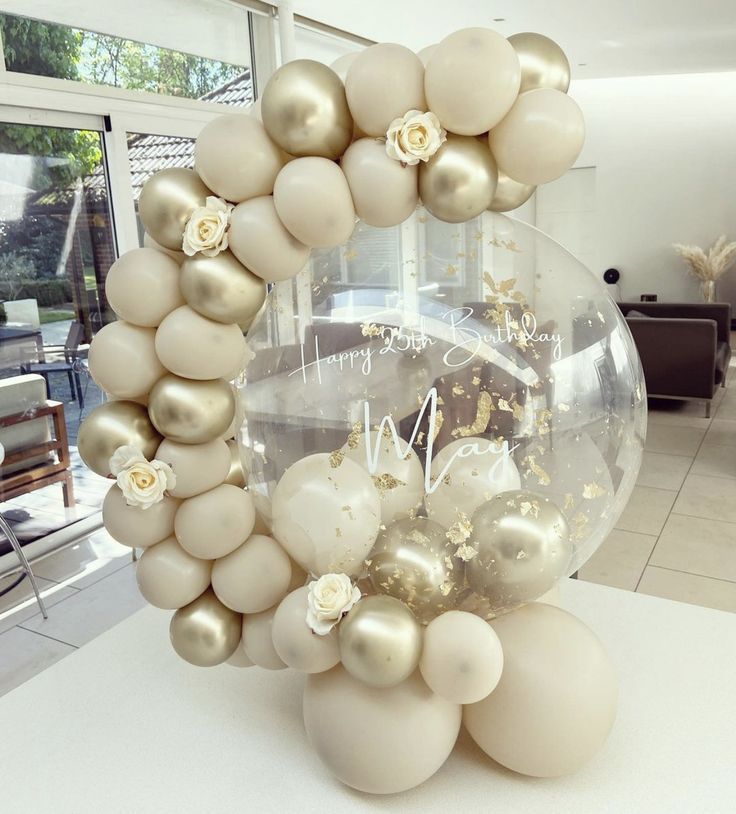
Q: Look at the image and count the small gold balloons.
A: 13